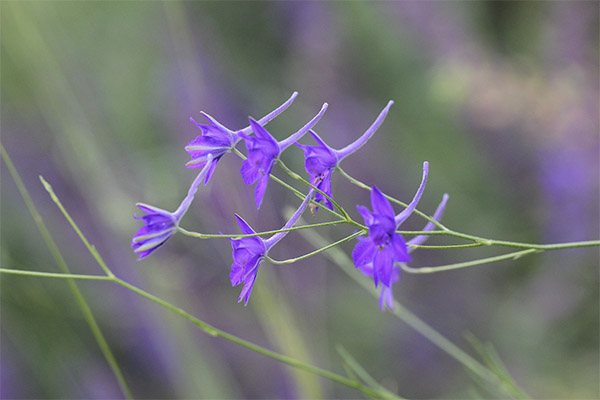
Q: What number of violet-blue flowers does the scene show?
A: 7